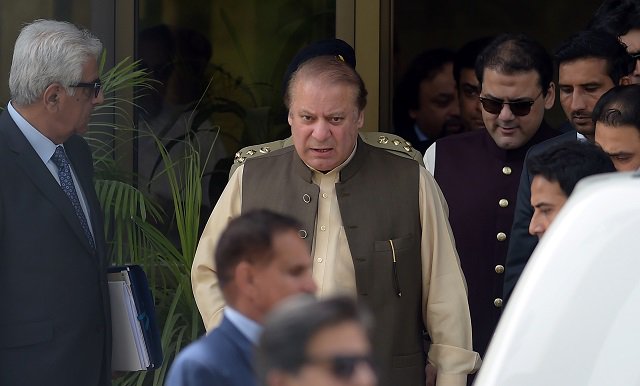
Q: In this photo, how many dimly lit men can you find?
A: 2